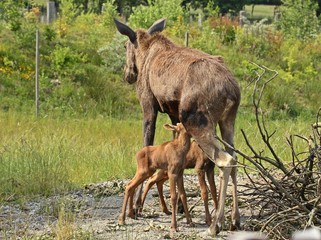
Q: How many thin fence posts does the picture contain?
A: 2